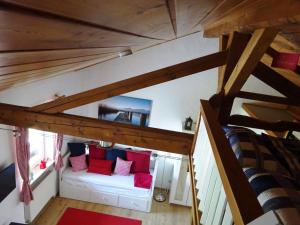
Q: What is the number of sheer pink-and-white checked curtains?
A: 2